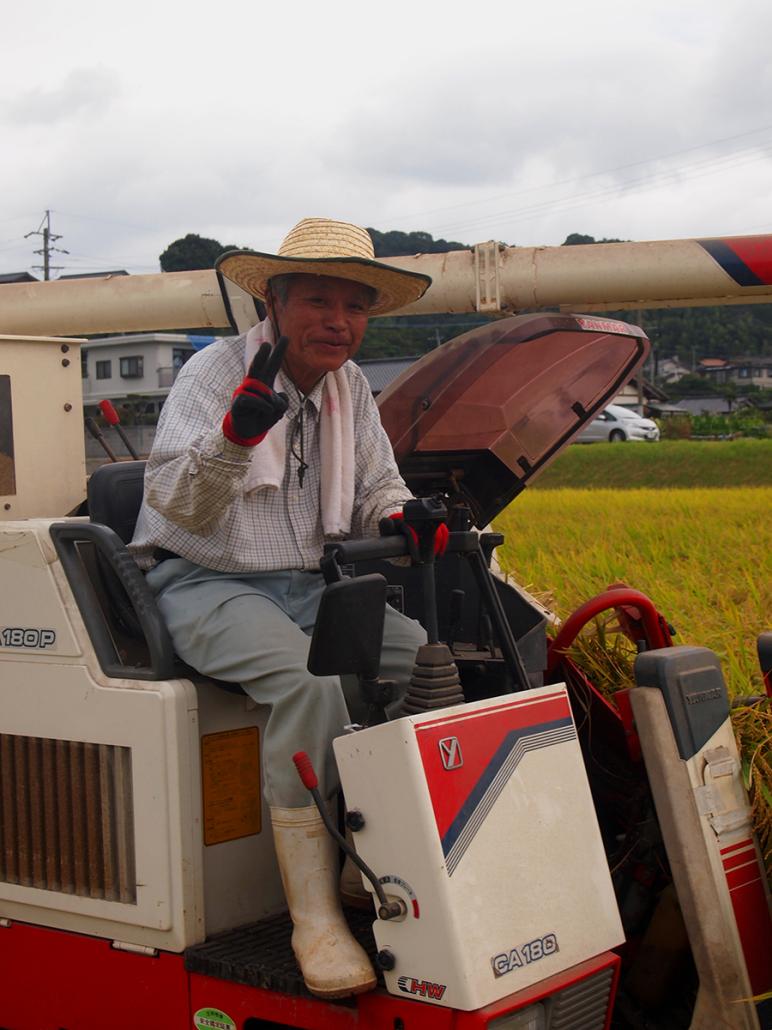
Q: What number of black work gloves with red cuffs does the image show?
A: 2